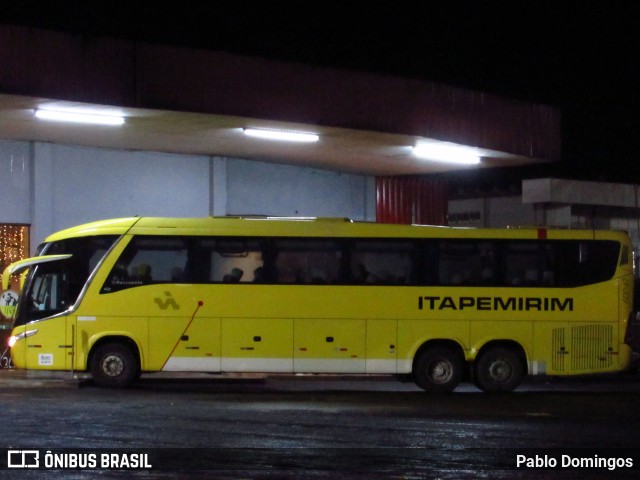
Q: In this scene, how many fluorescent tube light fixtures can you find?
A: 3